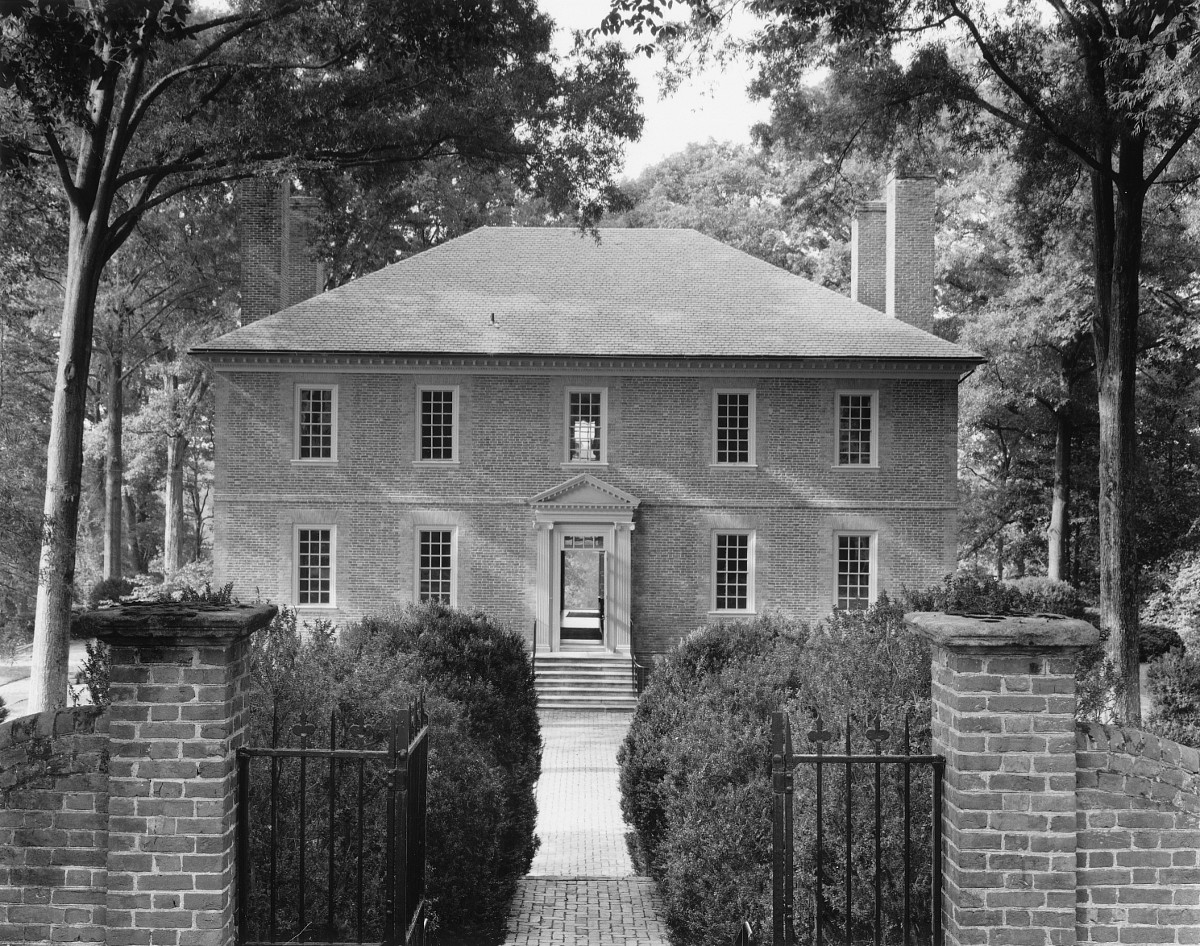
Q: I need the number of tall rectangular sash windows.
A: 9